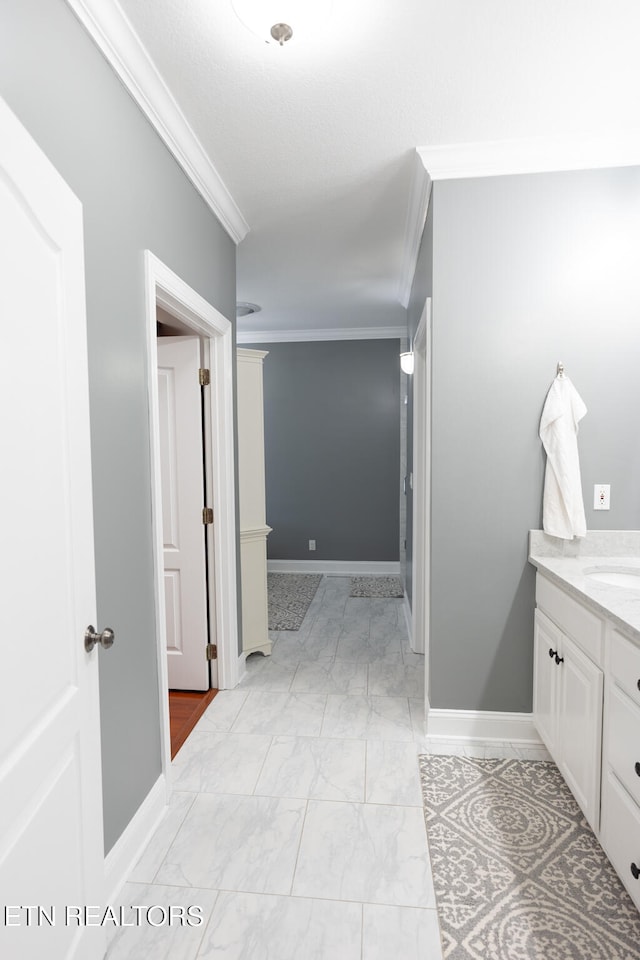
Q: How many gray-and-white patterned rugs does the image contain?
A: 3